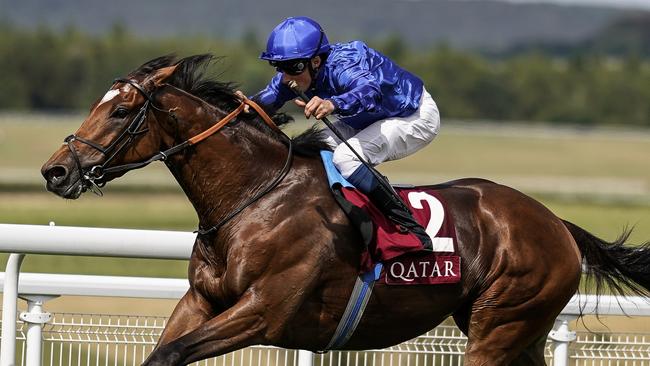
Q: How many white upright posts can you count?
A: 4